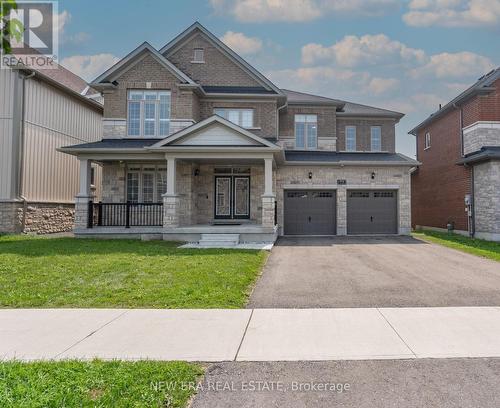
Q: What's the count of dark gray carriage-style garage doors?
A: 2